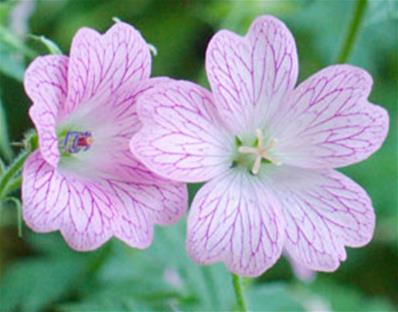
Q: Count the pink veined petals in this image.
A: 10